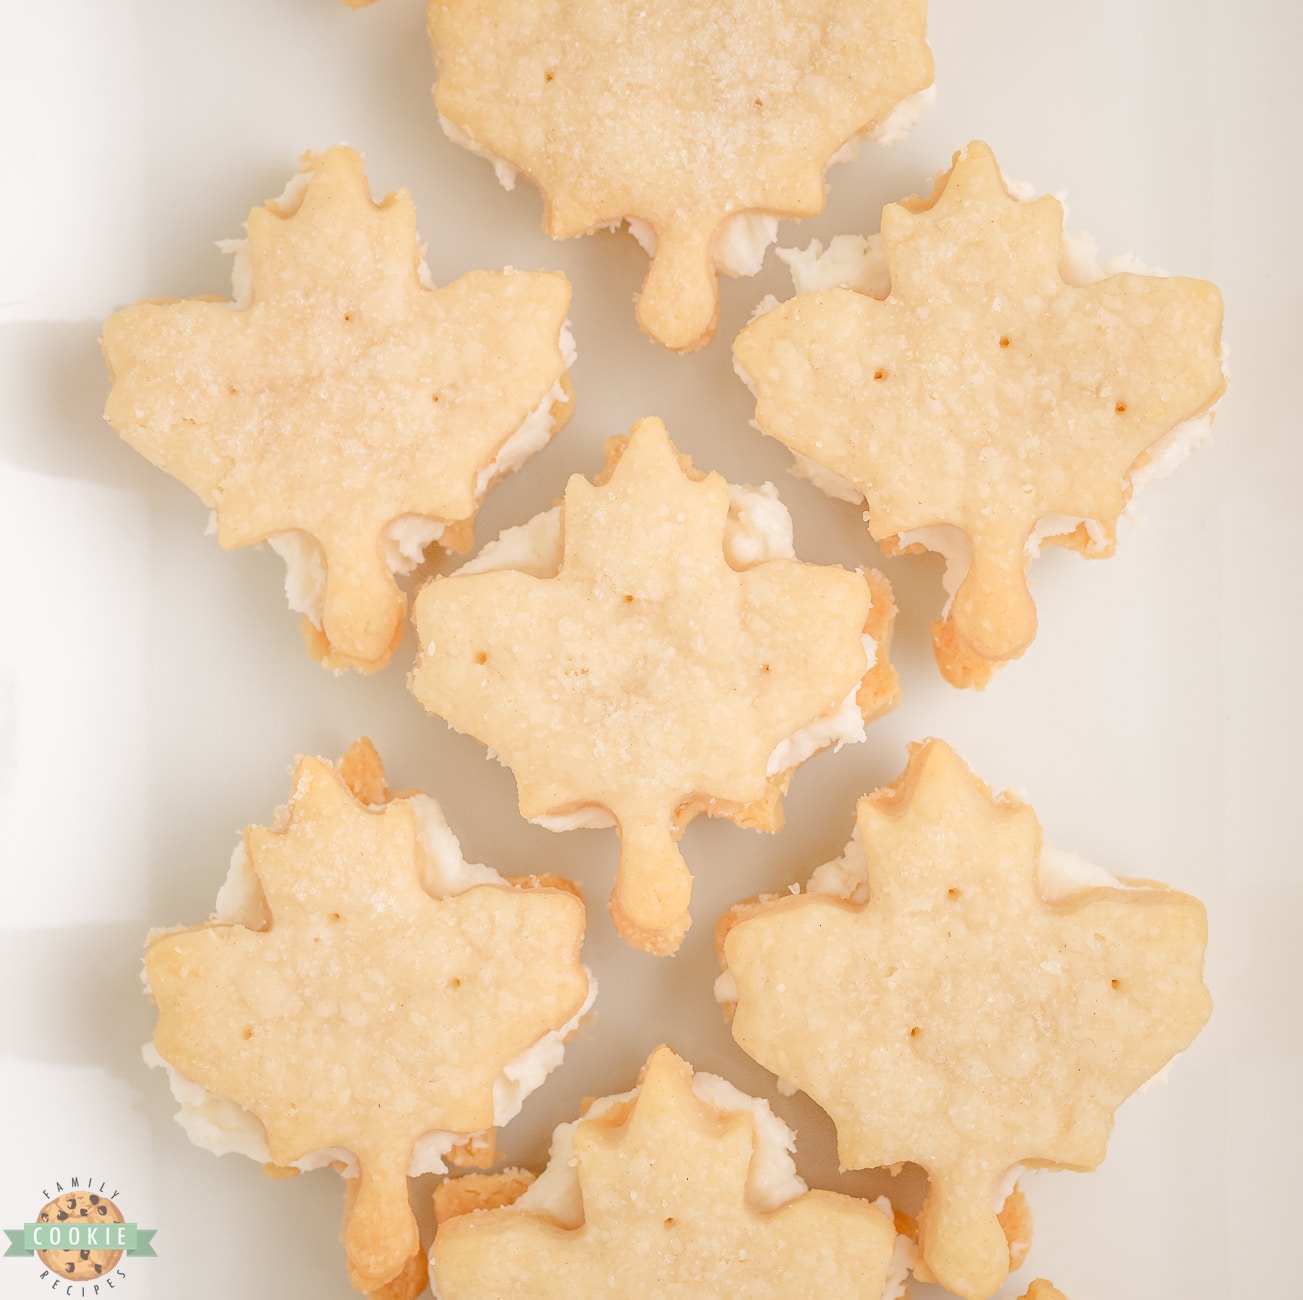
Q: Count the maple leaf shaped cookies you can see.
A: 7